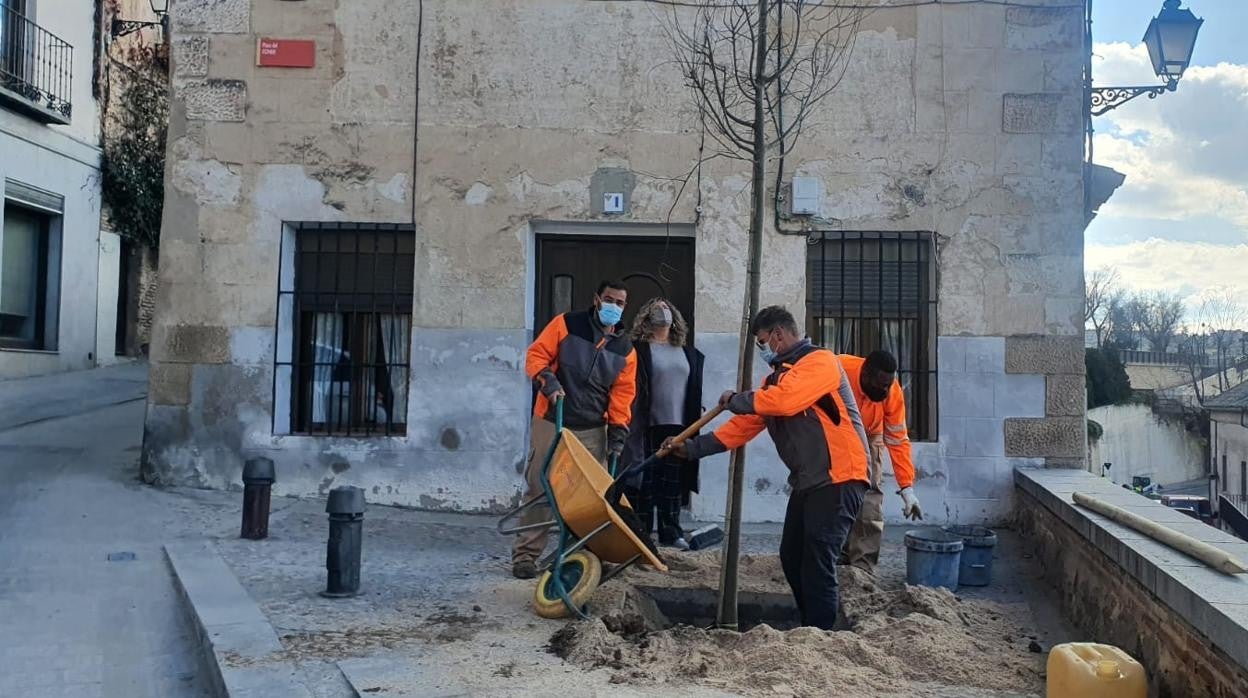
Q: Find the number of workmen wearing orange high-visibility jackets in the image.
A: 3